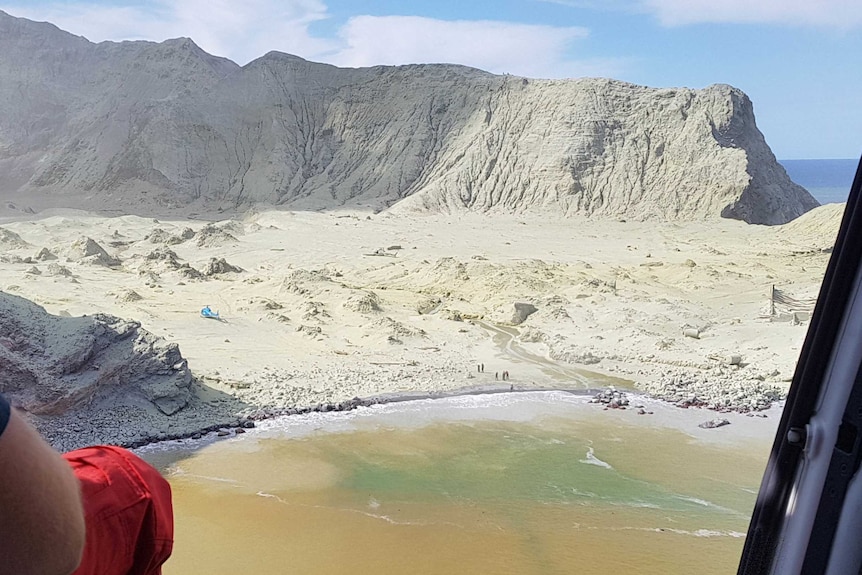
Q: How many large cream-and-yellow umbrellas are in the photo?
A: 0